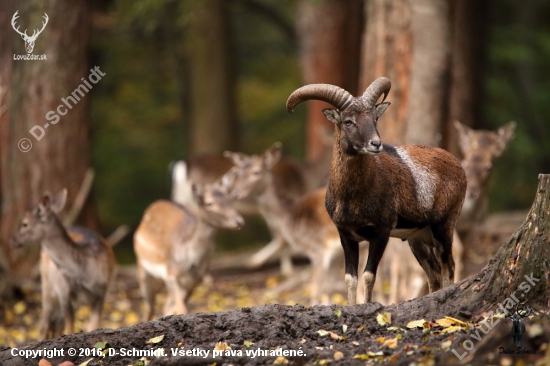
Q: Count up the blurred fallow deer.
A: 5